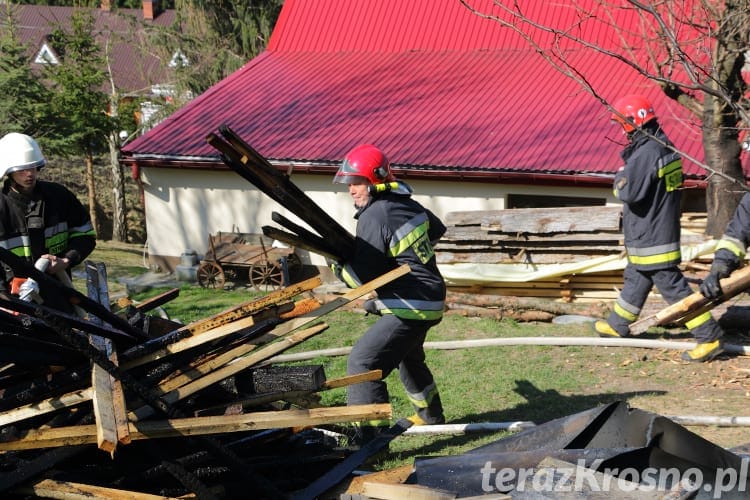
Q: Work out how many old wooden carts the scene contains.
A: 1